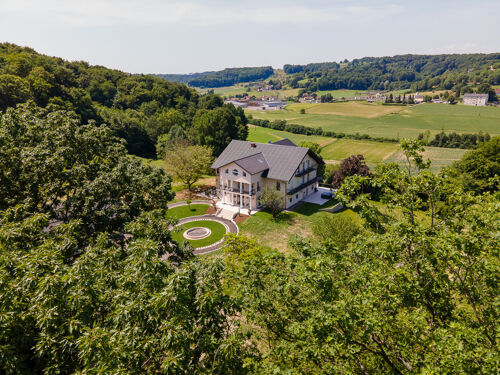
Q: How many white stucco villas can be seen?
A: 1